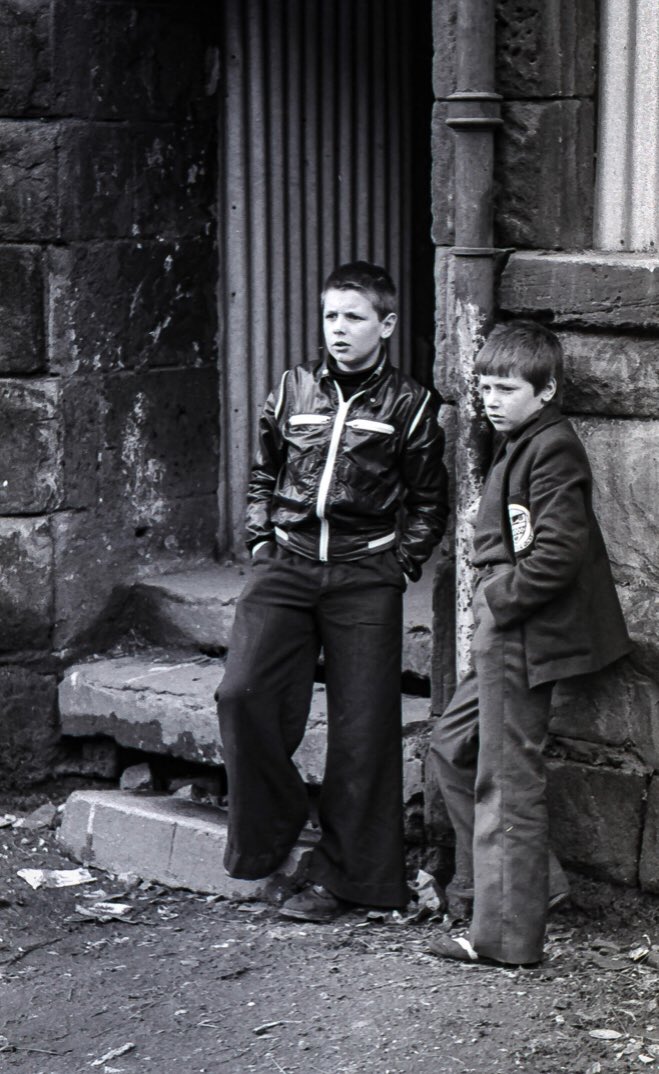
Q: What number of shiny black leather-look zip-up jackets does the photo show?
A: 1